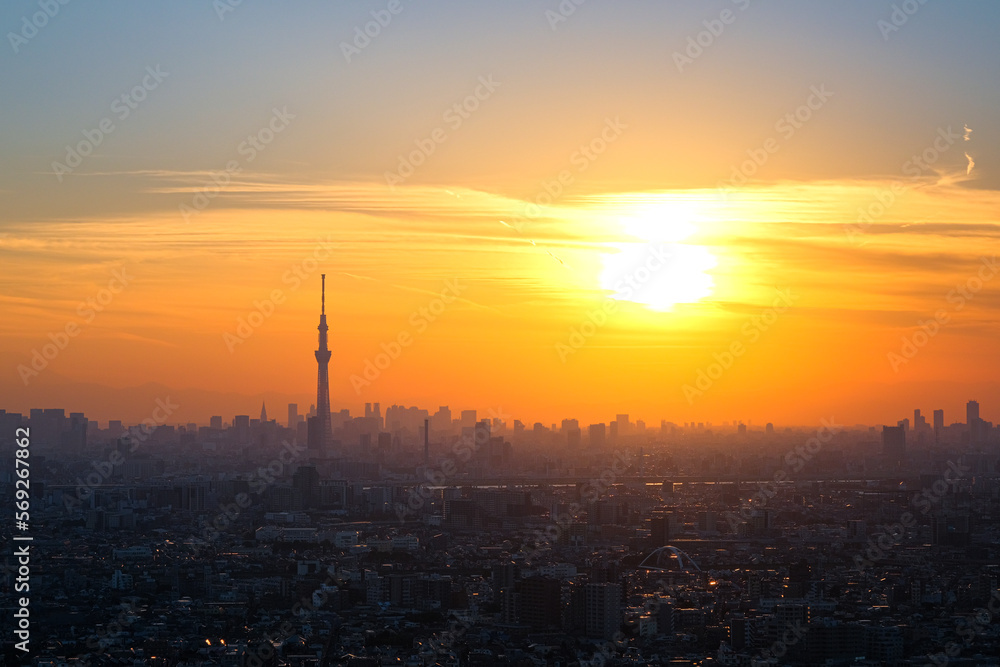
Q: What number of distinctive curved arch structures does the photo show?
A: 1